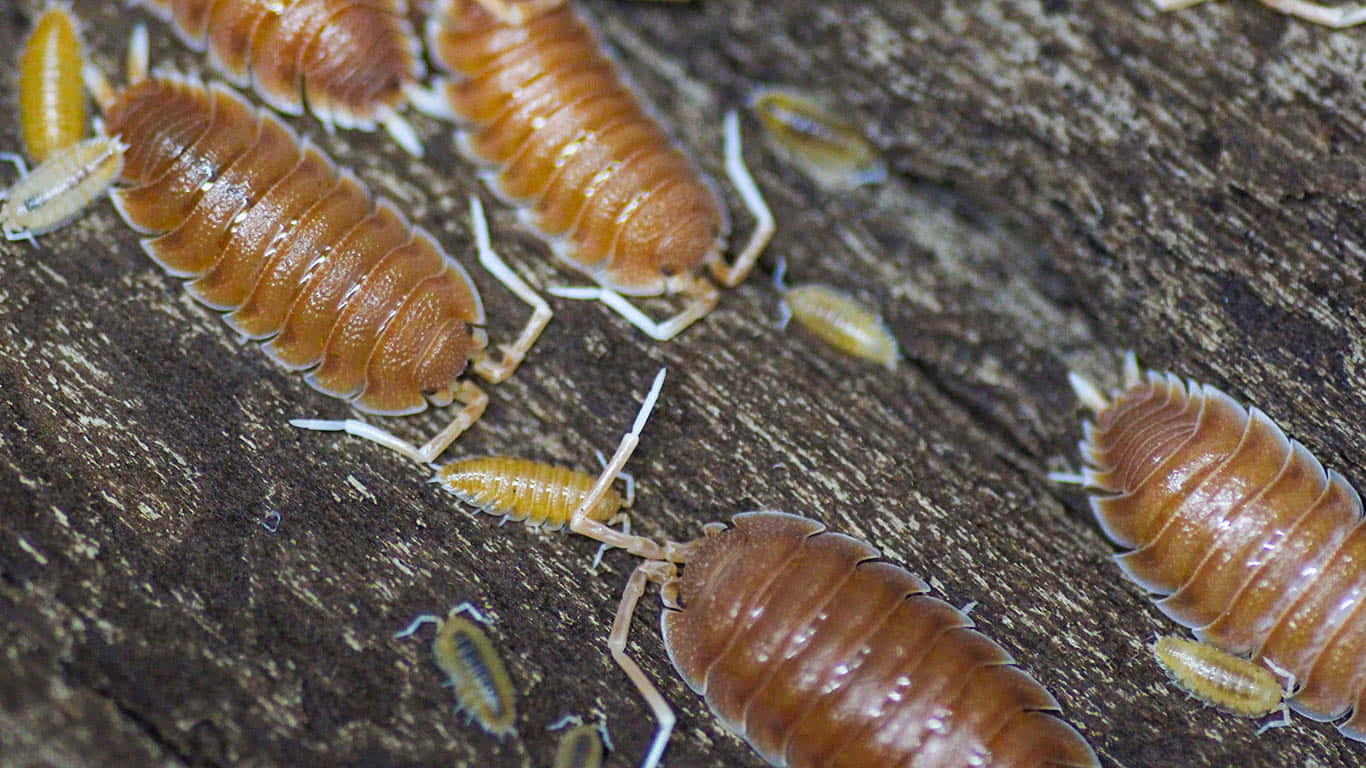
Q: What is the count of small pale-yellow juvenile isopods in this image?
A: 8